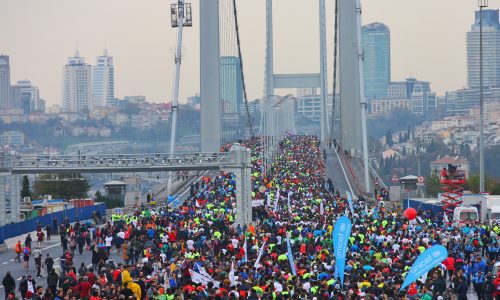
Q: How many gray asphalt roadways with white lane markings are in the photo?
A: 1